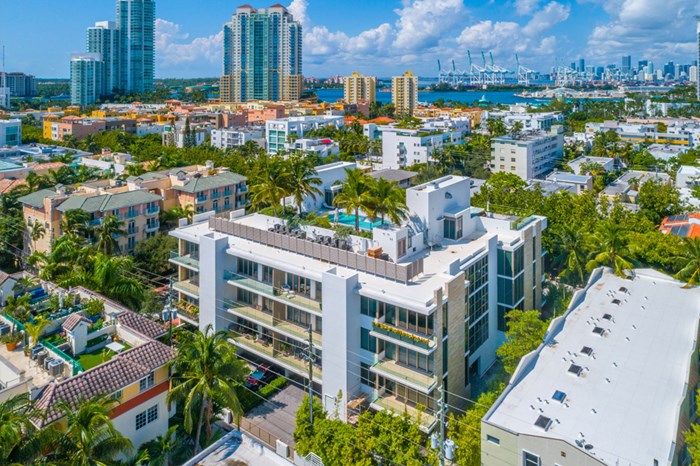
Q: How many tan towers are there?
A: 2